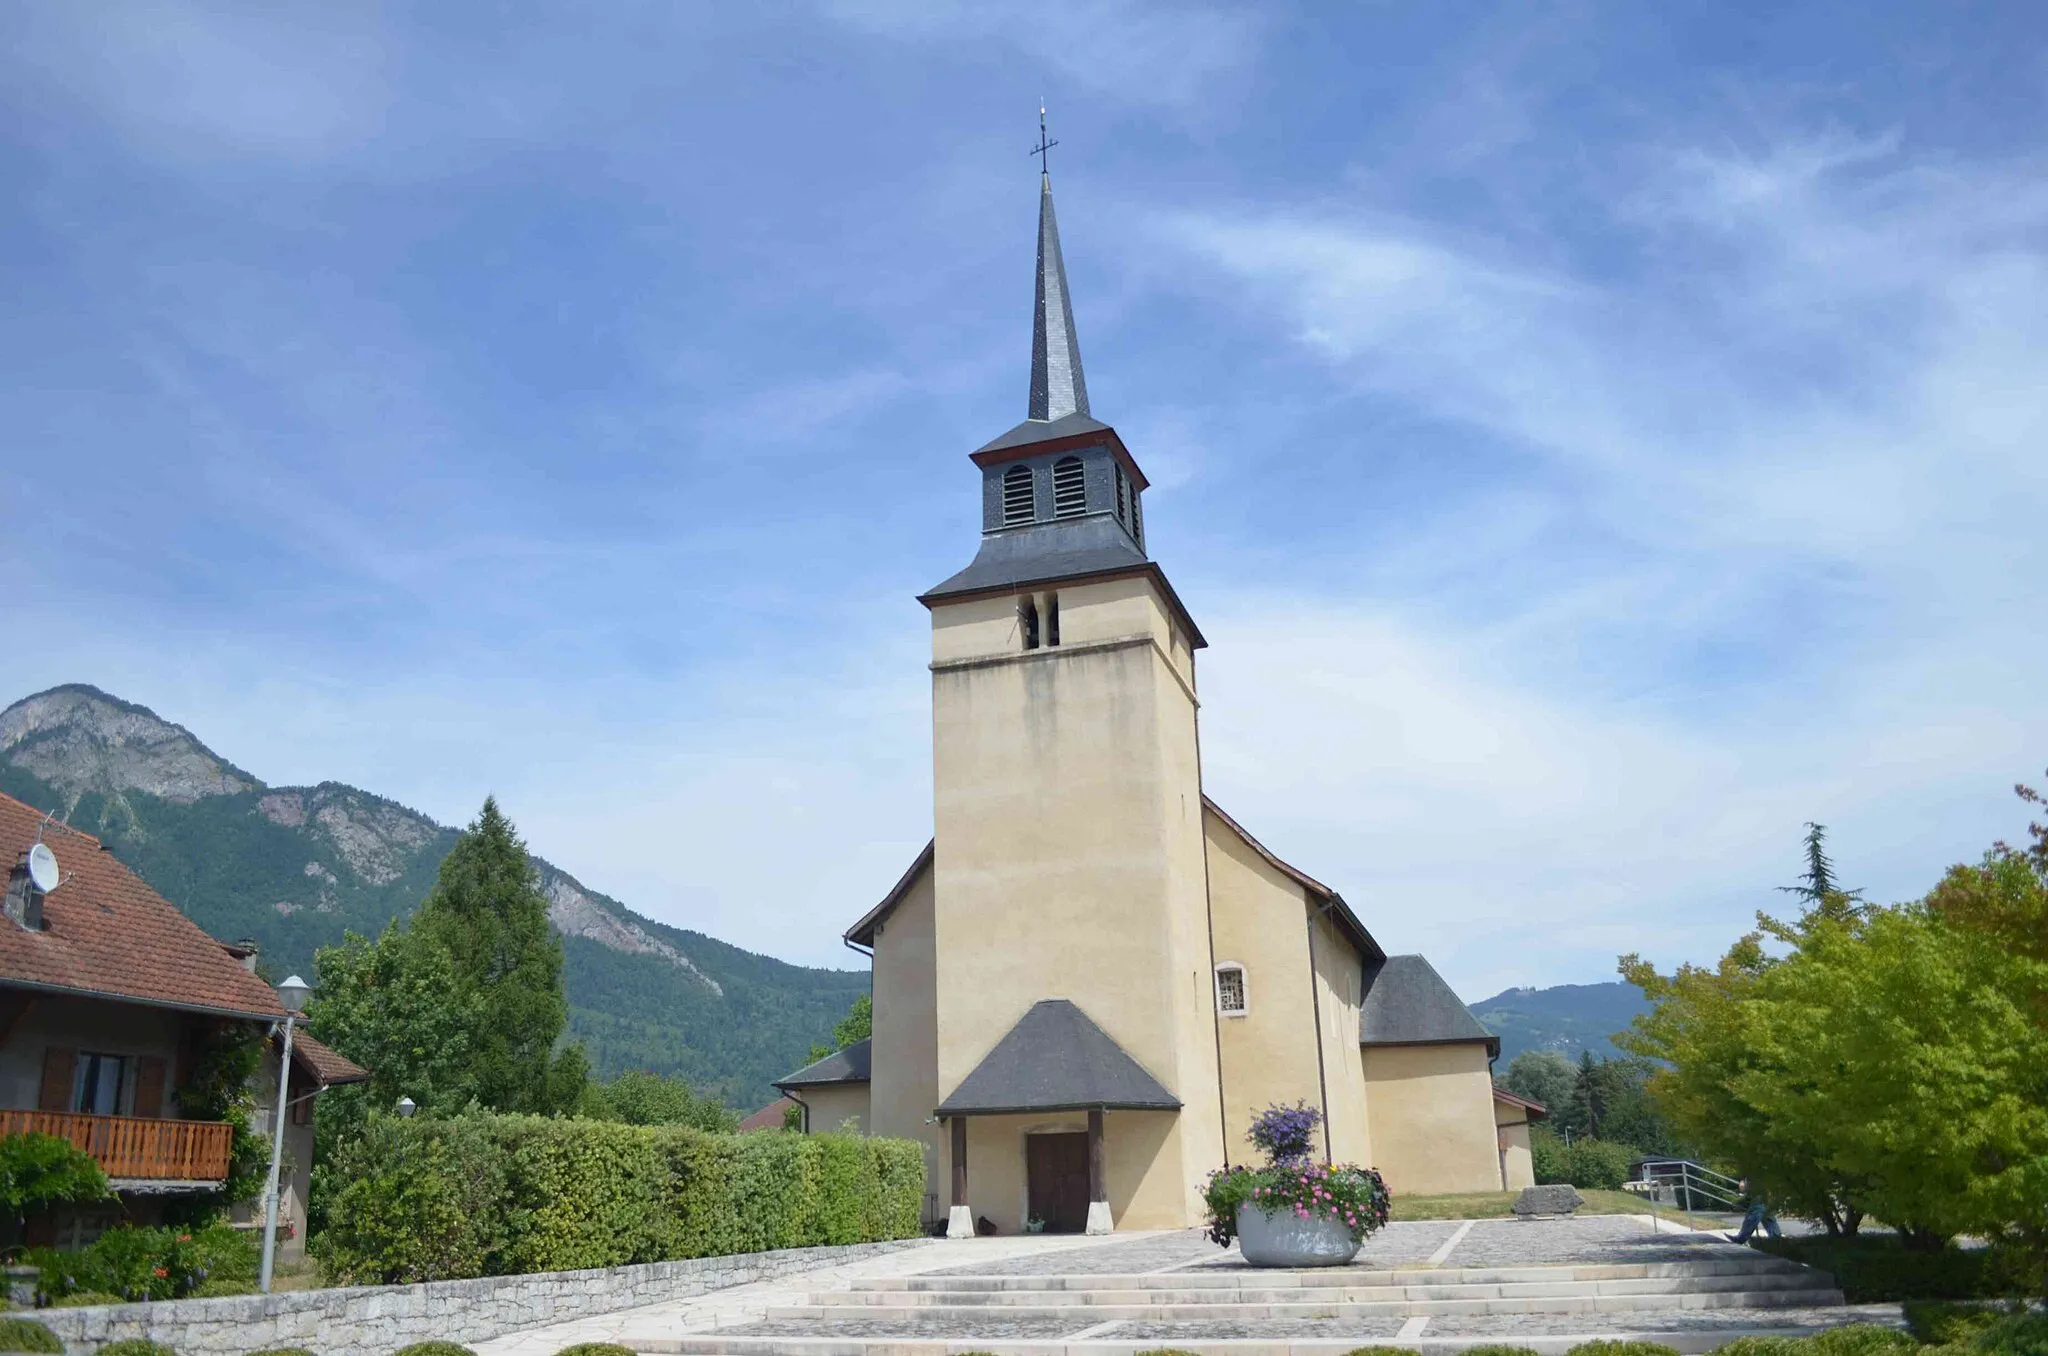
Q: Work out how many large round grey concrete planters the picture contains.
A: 1